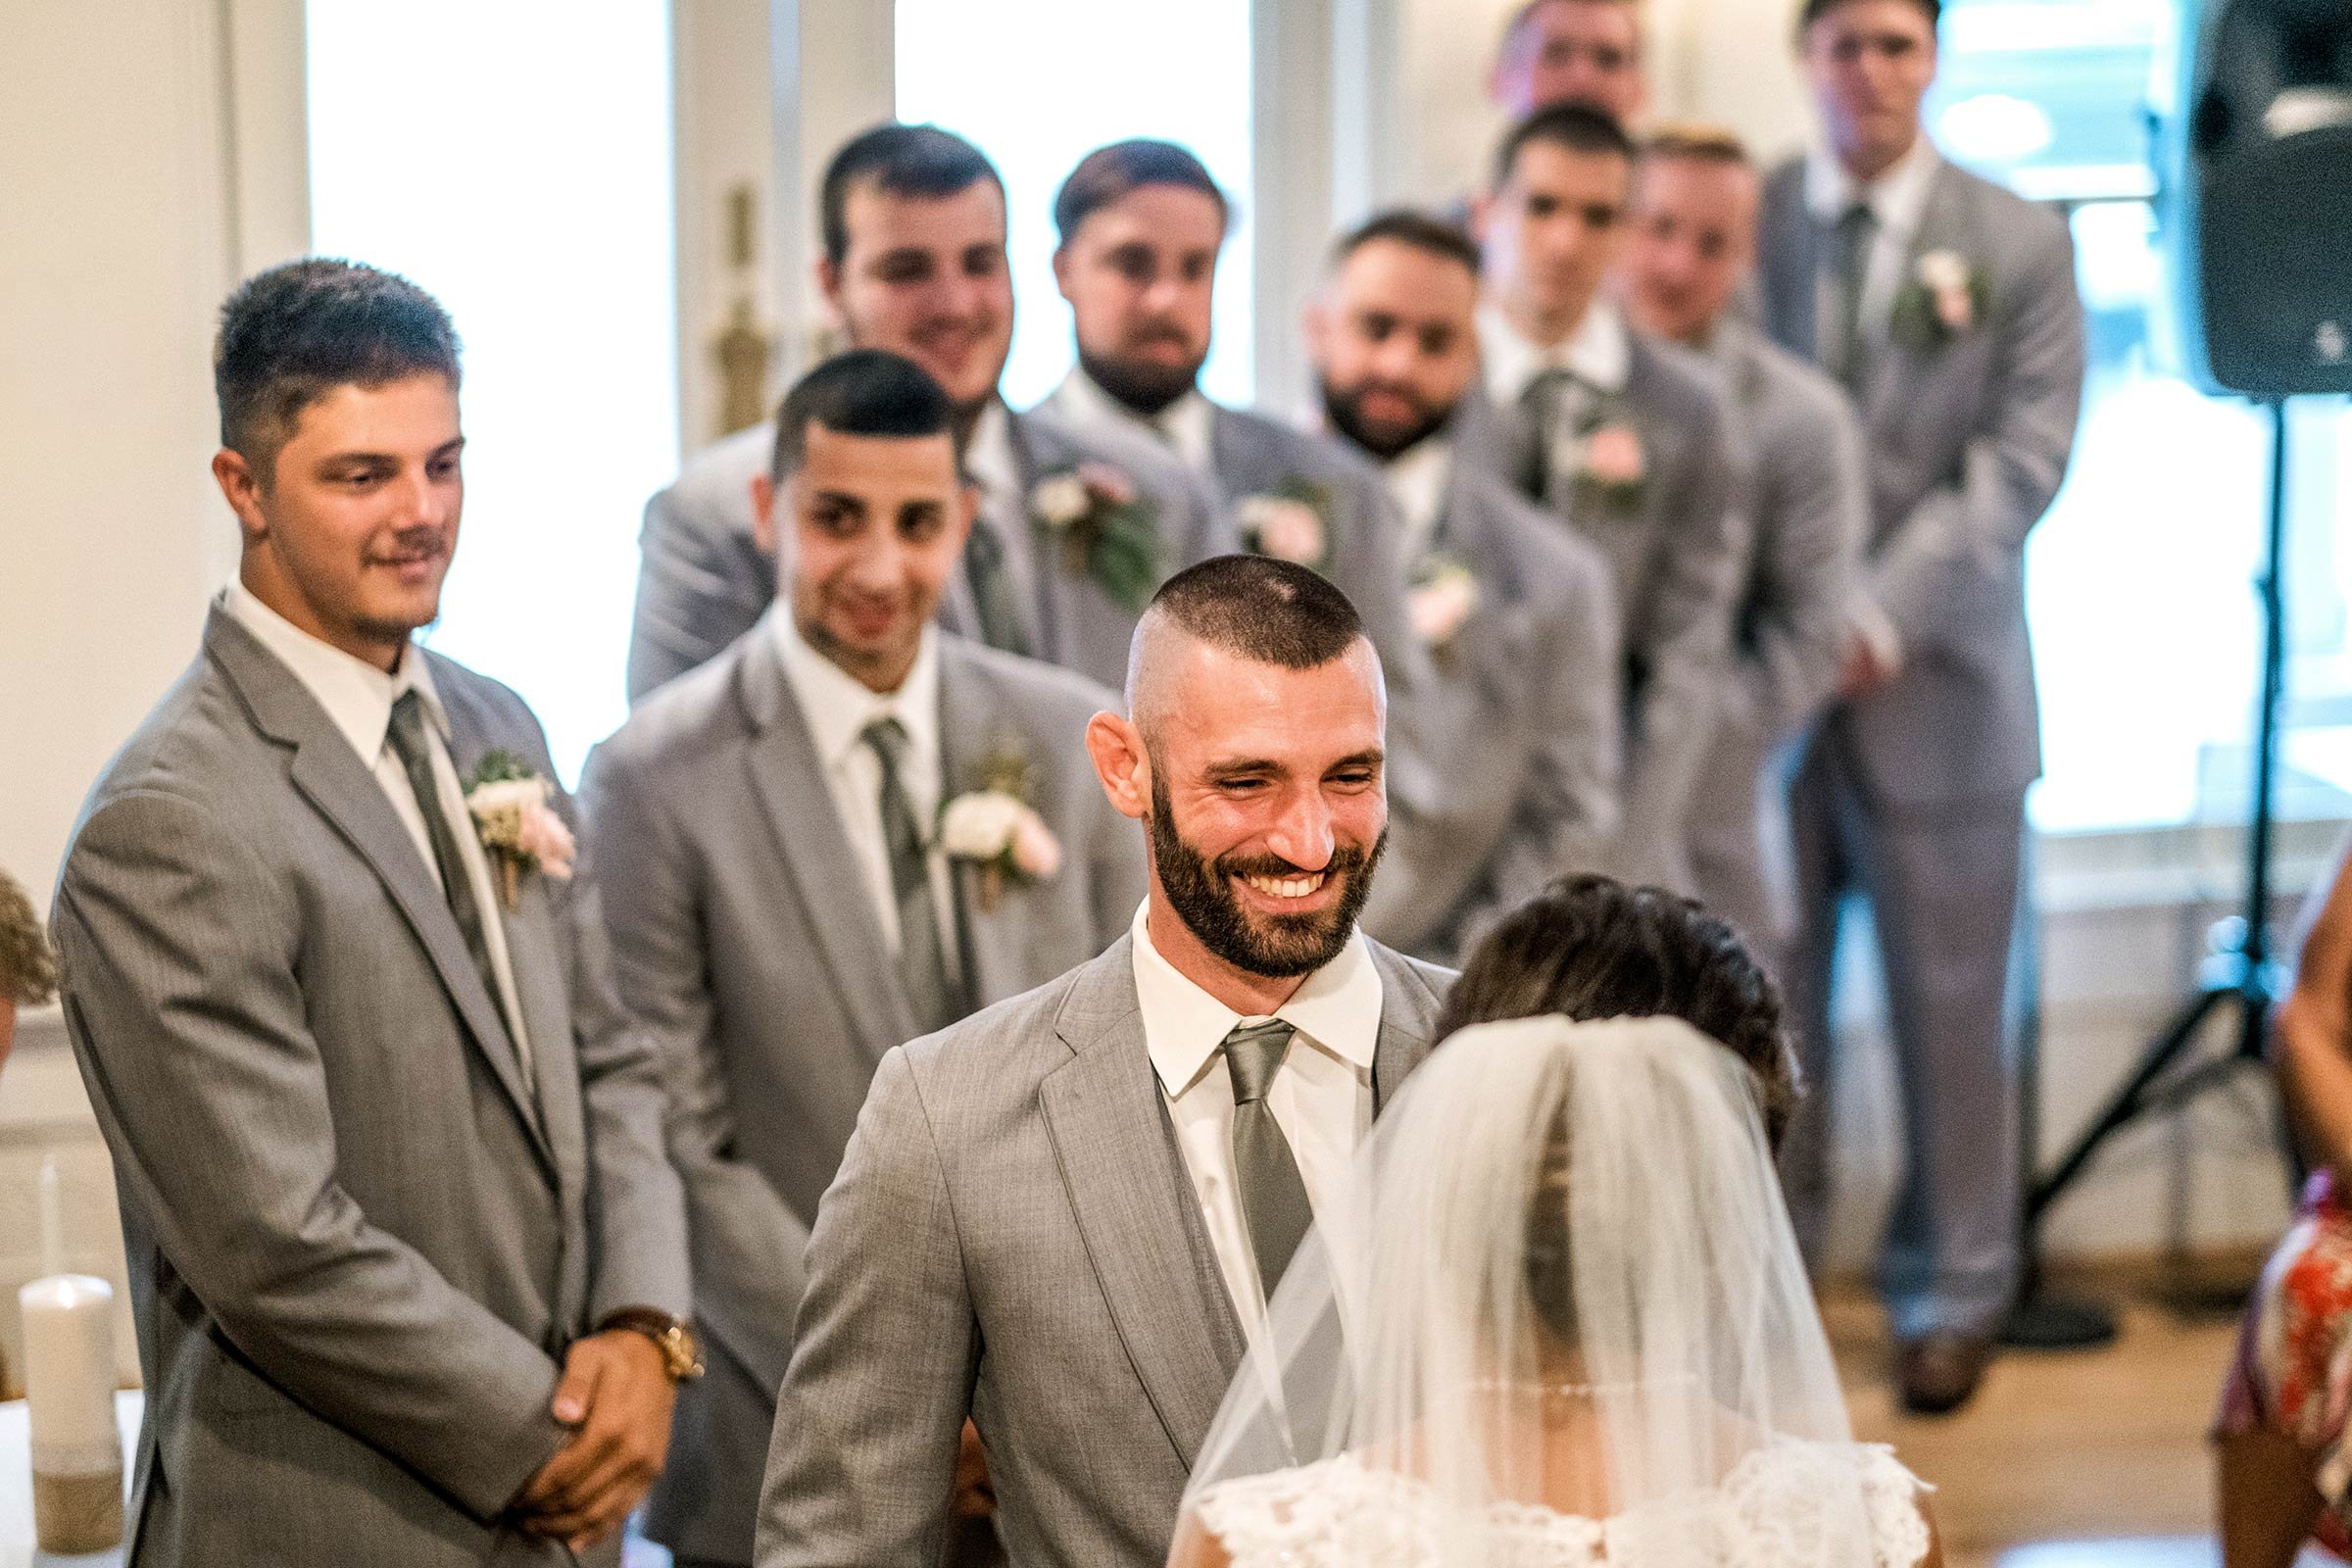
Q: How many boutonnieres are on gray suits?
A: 7